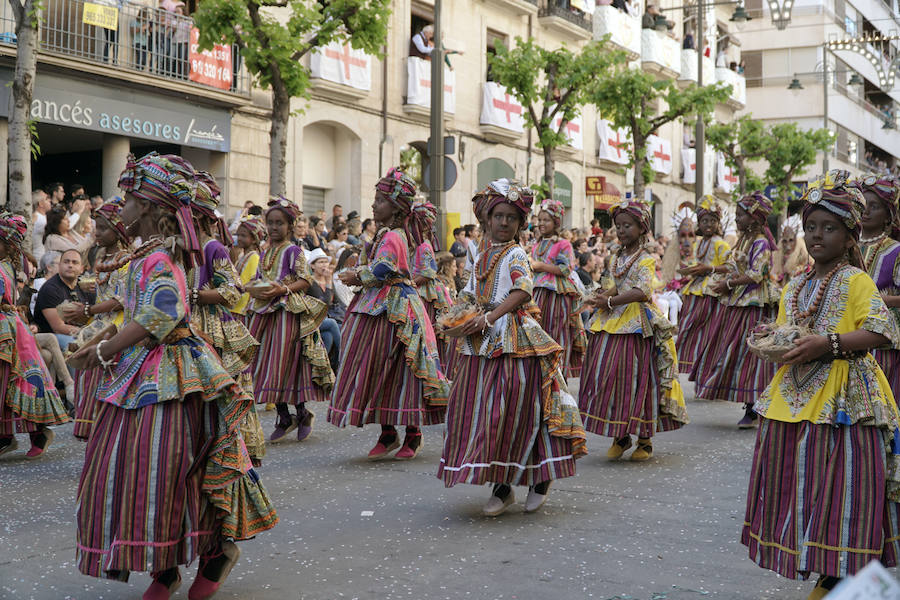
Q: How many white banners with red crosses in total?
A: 8